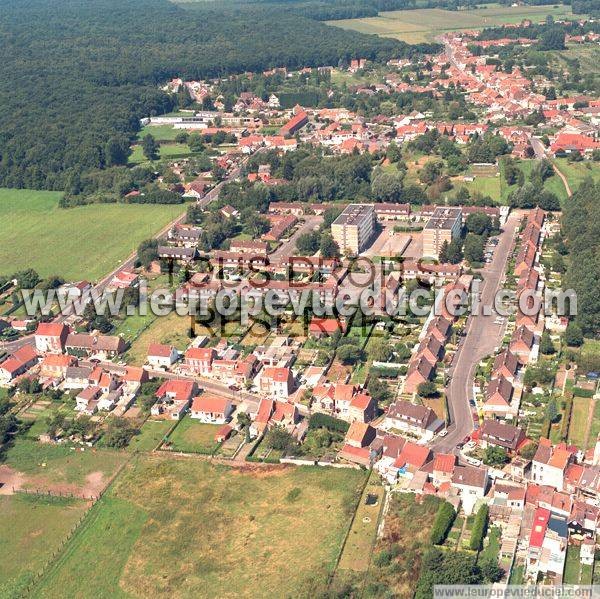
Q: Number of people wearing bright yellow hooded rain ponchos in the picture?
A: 0